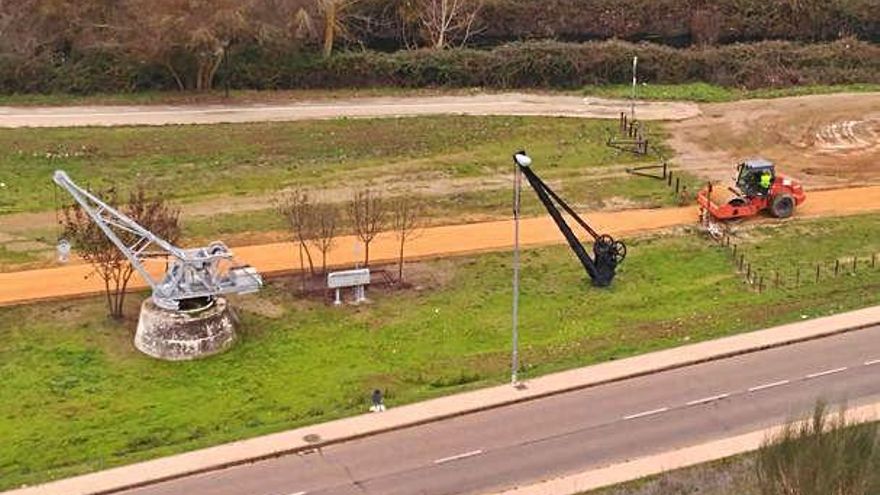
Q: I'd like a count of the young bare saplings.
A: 4